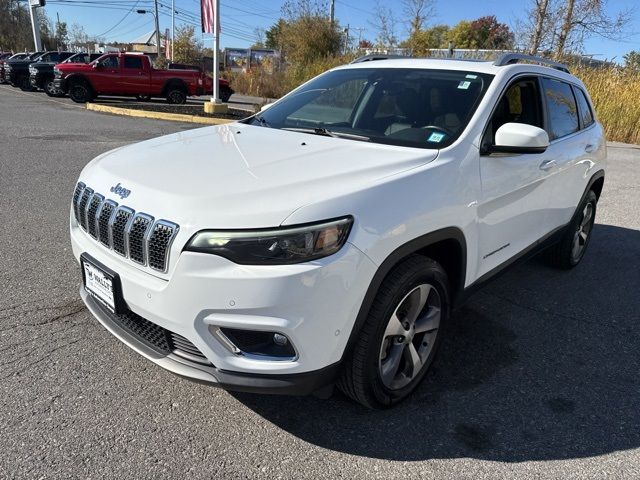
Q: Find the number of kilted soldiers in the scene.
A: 0